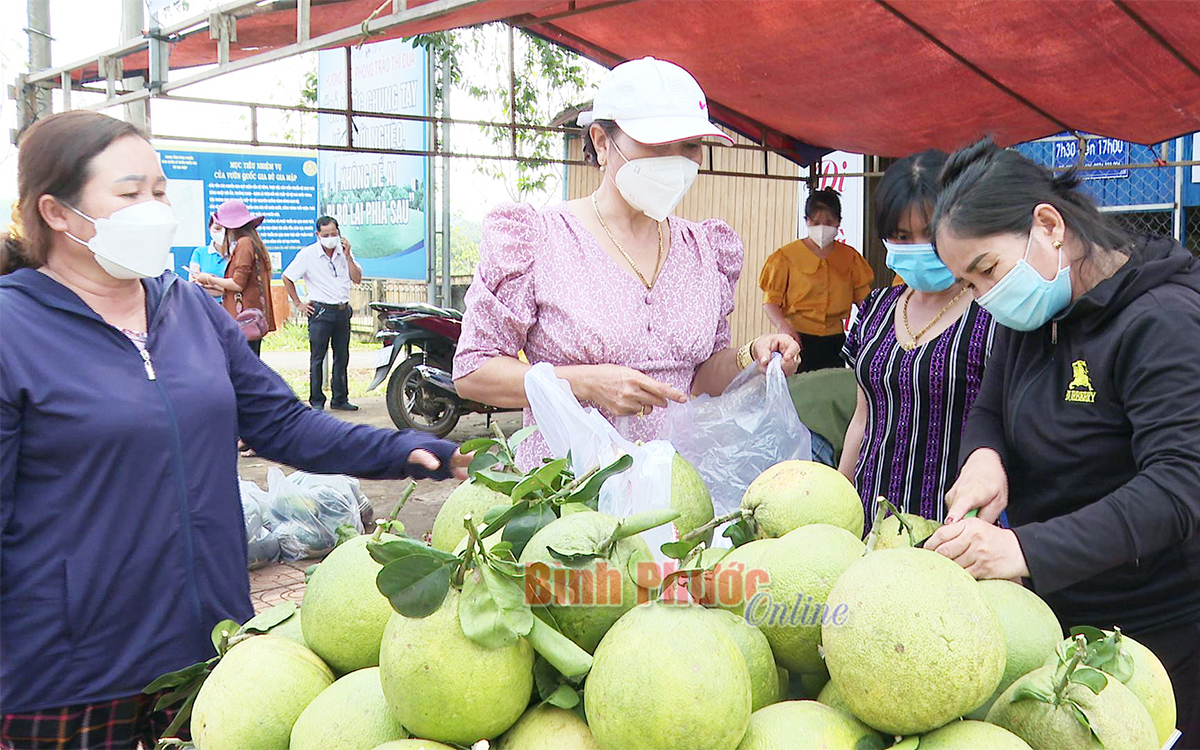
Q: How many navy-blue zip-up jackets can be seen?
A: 1